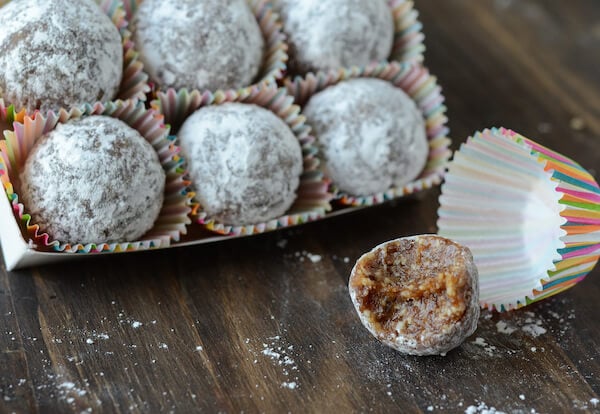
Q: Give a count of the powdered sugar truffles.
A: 7